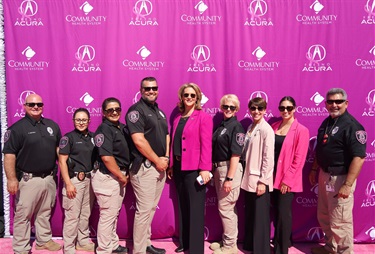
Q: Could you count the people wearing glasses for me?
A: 9